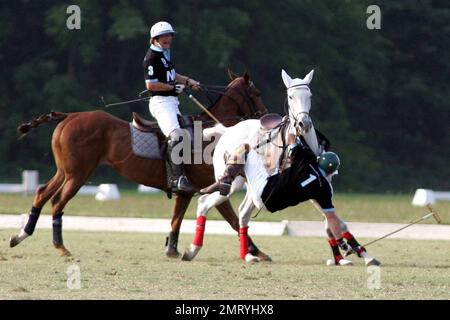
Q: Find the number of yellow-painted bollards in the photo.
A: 0